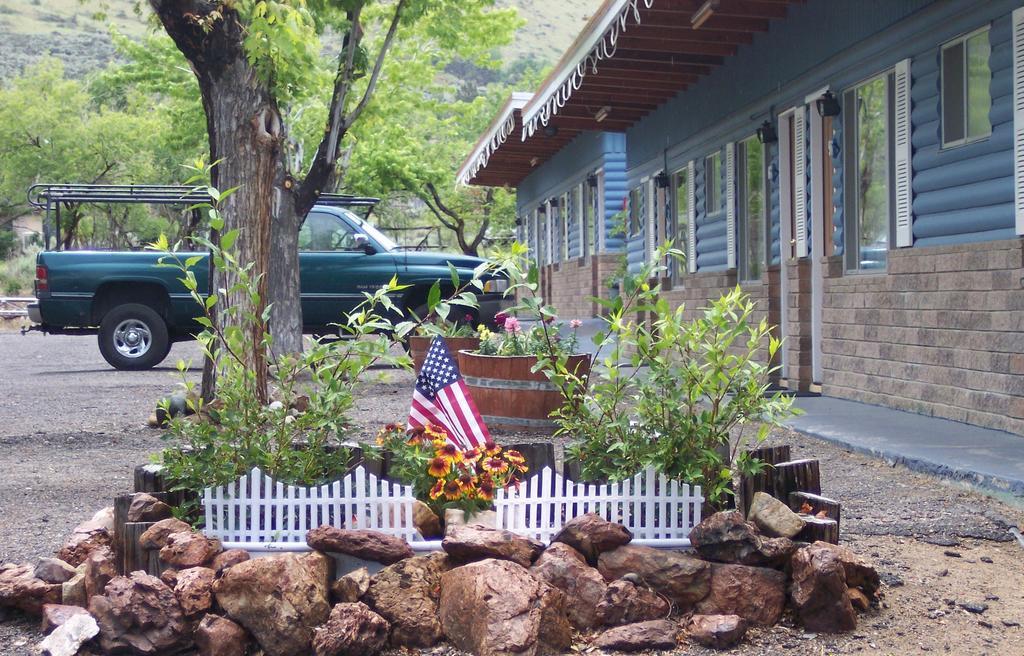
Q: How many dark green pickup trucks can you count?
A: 1